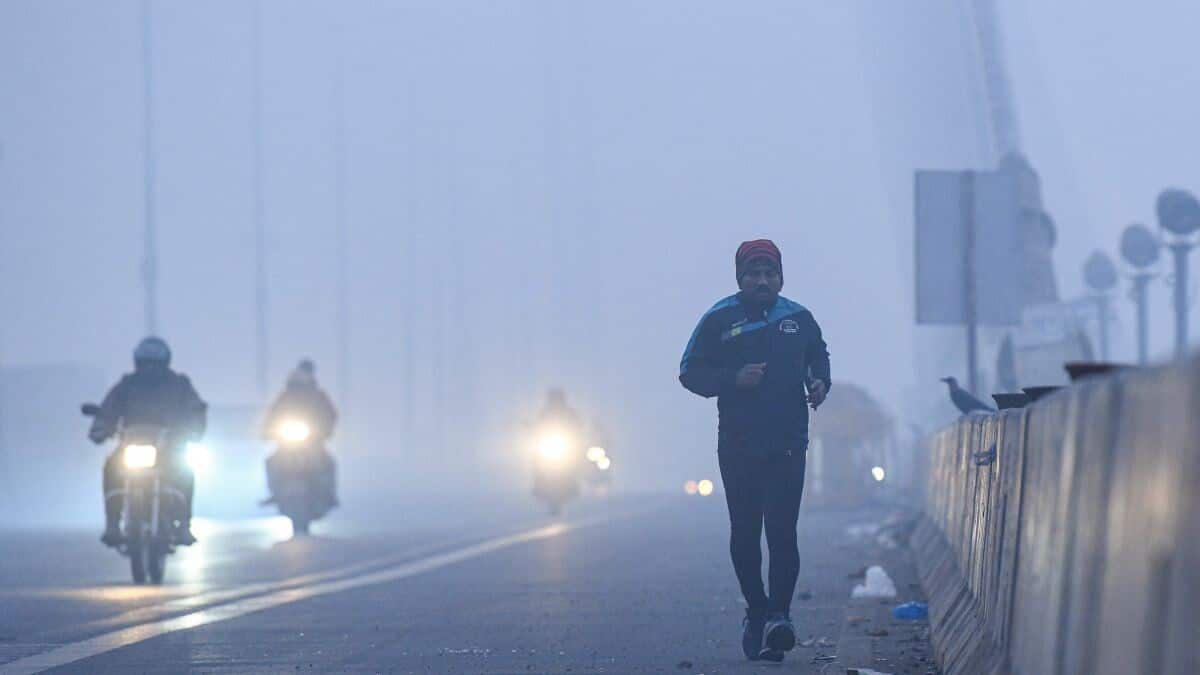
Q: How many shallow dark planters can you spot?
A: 3